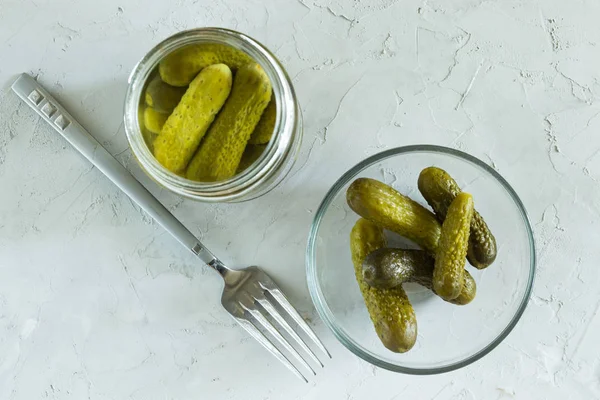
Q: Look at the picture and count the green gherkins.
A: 11